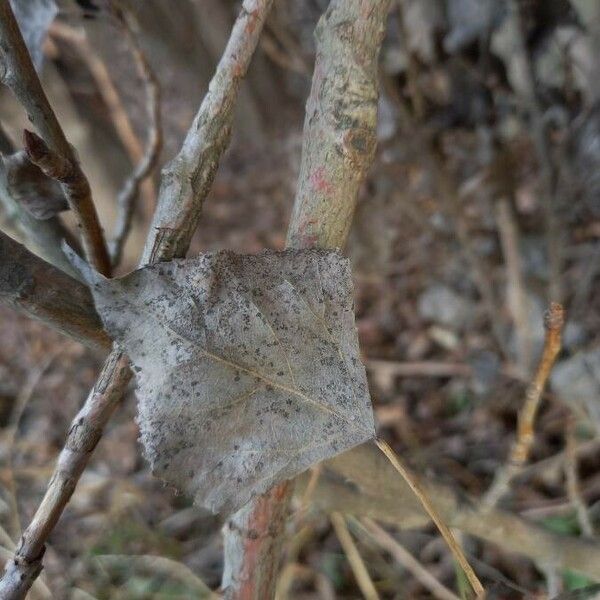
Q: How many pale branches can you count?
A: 2